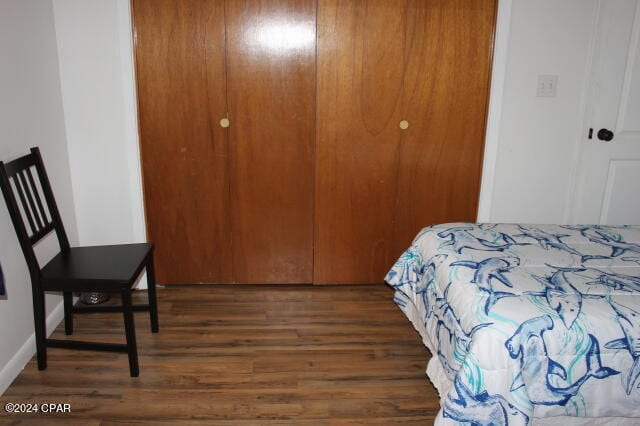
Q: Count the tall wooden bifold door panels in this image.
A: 4